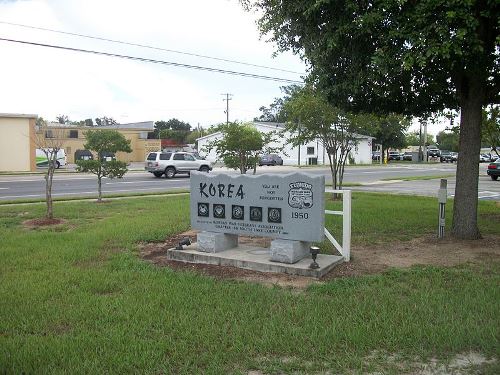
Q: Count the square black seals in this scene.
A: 5